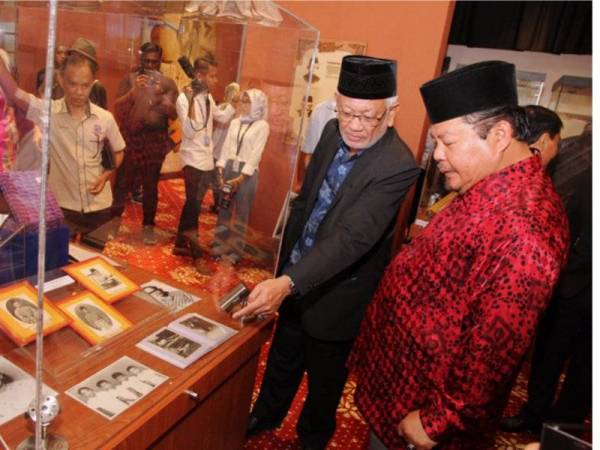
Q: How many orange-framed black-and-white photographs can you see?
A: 3